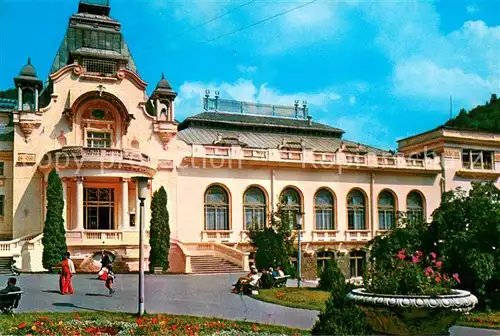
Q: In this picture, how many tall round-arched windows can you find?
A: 7